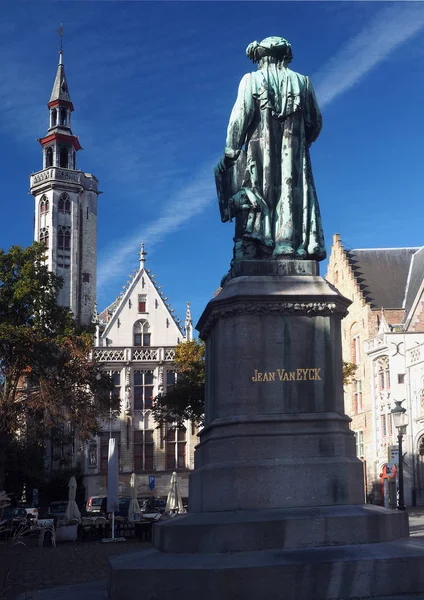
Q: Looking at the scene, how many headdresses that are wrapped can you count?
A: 1